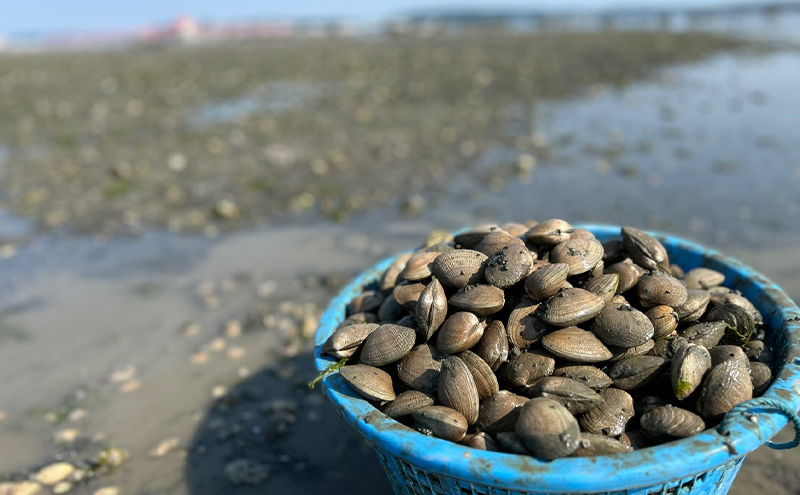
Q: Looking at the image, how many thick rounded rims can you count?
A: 1